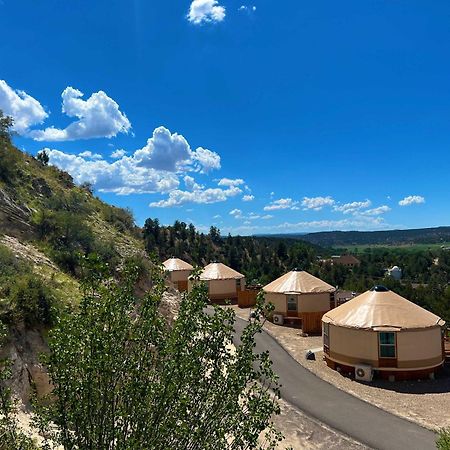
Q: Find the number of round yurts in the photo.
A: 4